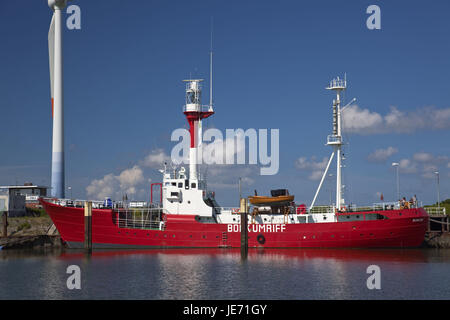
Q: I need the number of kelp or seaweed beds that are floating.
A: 0